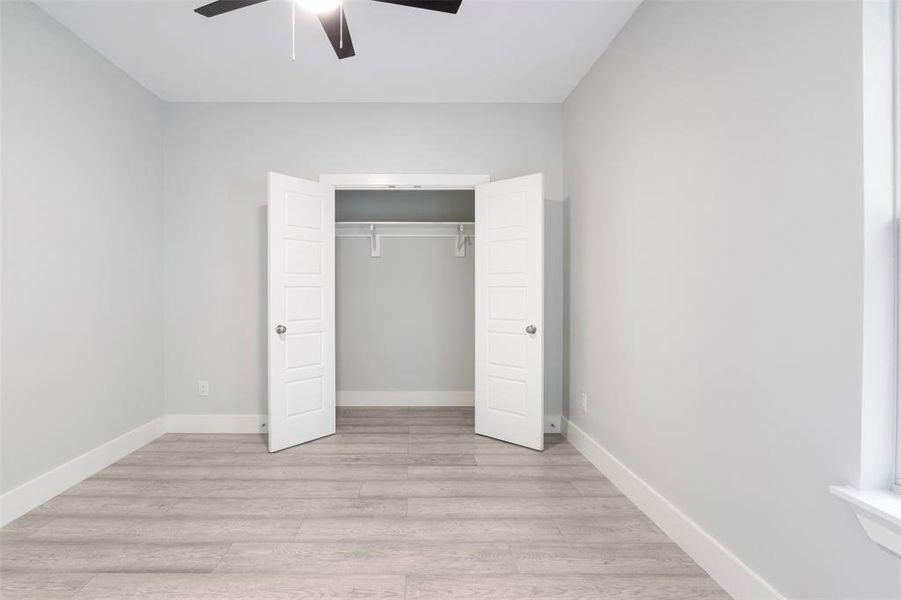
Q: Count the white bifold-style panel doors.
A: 2